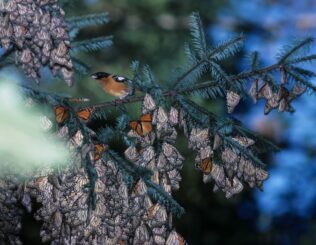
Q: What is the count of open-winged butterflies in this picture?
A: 5